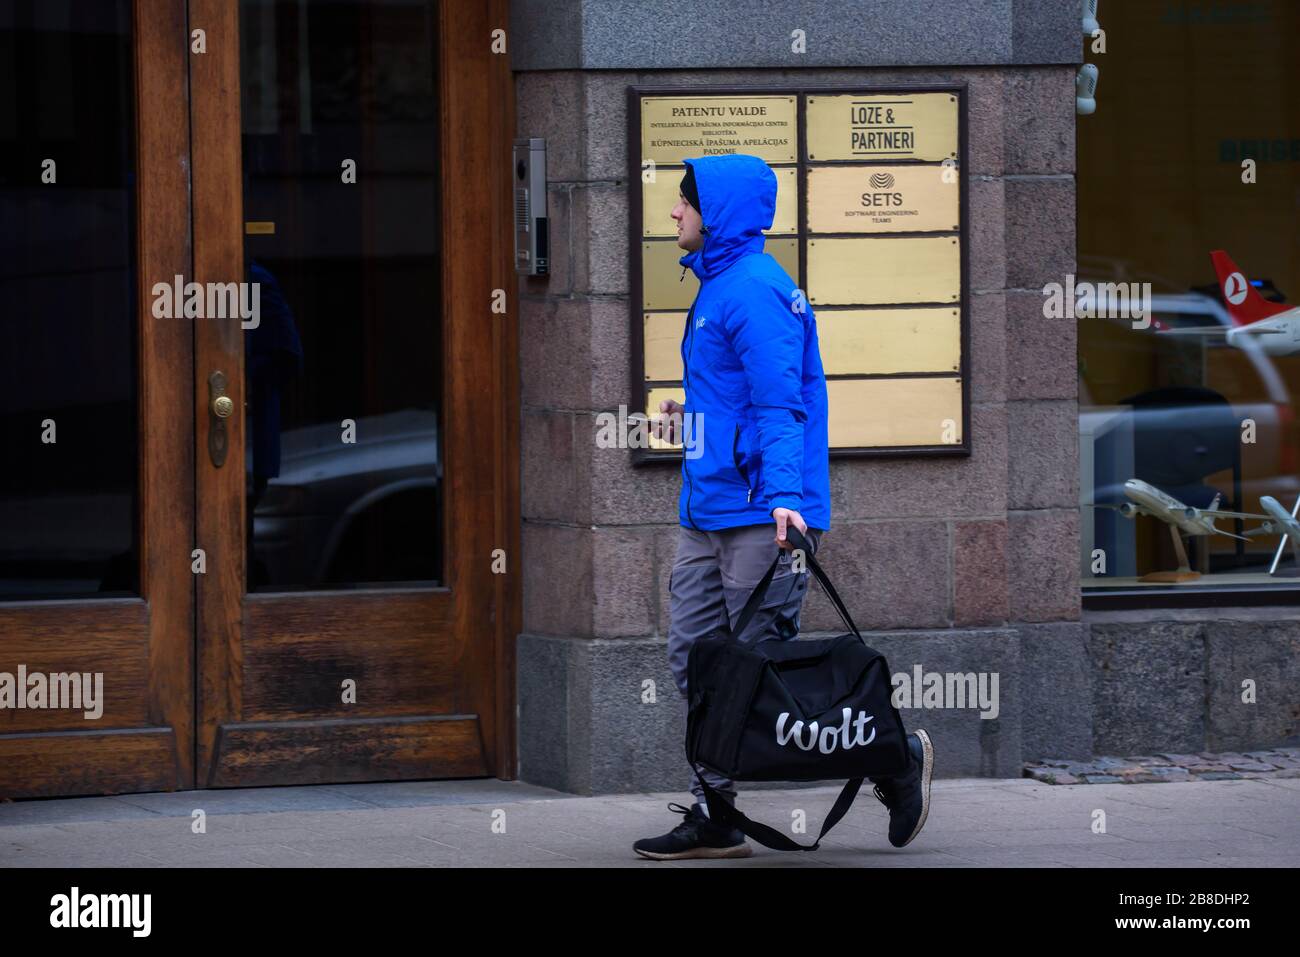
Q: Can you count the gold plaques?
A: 10